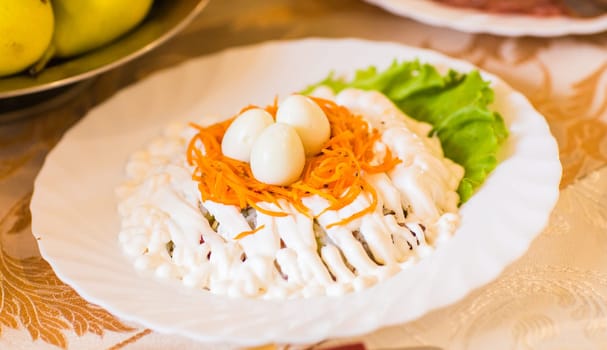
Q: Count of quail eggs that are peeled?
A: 3